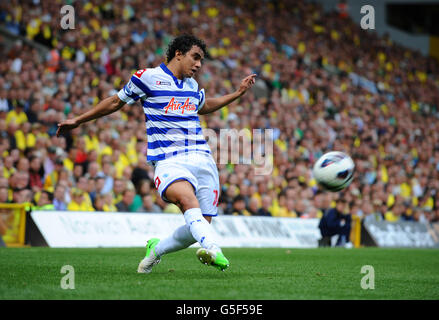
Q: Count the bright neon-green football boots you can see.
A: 2